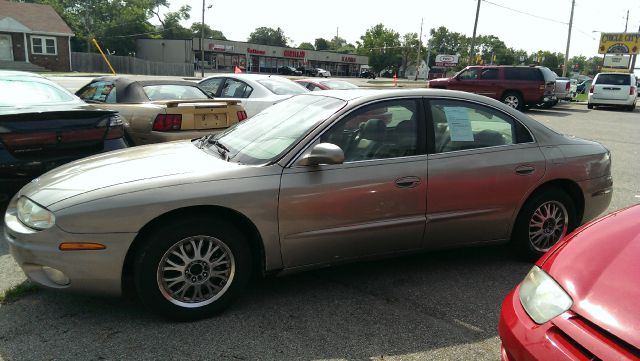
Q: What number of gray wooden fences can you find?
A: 1